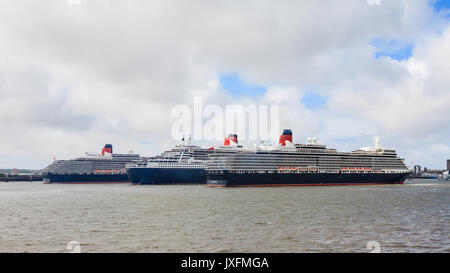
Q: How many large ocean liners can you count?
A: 3